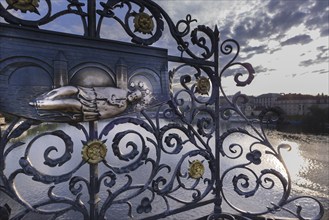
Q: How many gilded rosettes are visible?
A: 5